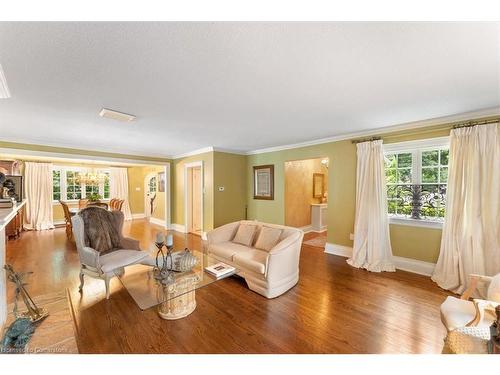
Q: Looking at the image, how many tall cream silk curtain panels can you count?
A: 4